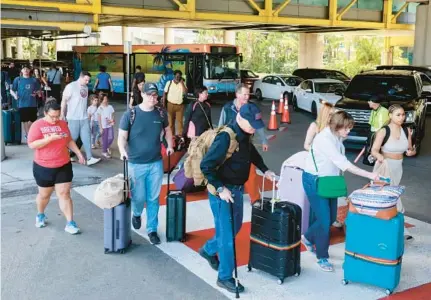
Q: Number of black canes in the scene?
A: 1